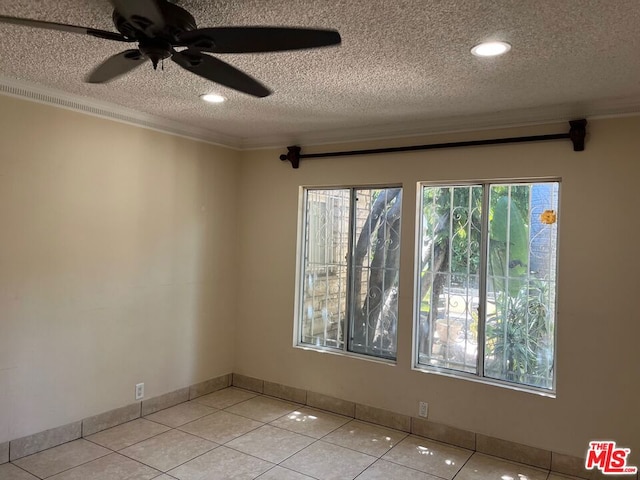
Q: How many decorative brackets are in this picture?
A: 2